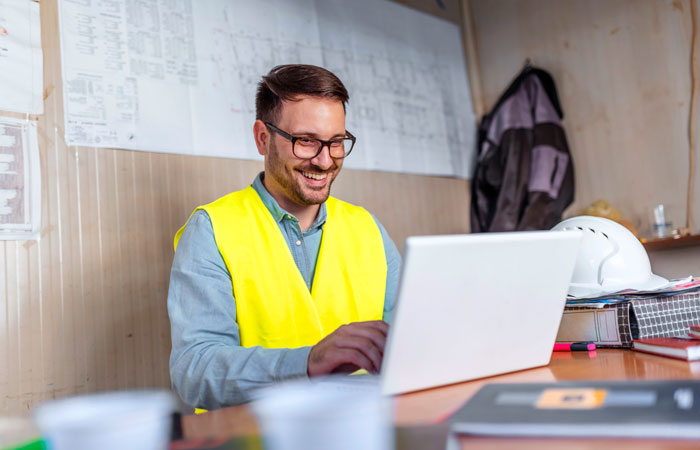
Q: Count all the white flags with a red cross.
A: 0